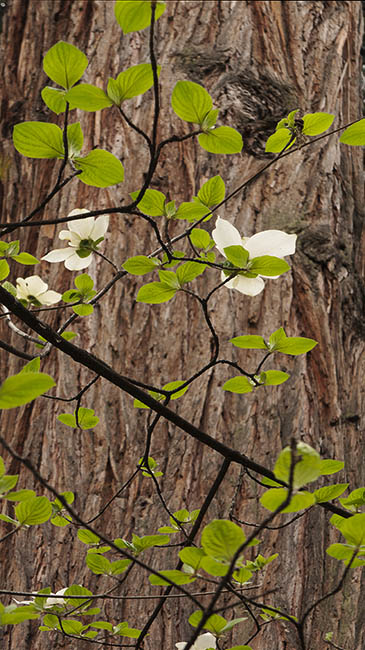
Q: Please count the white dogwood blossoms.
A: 5